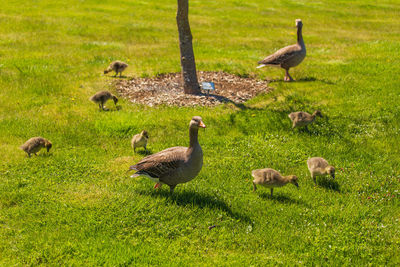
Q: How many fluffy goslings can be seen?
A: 7